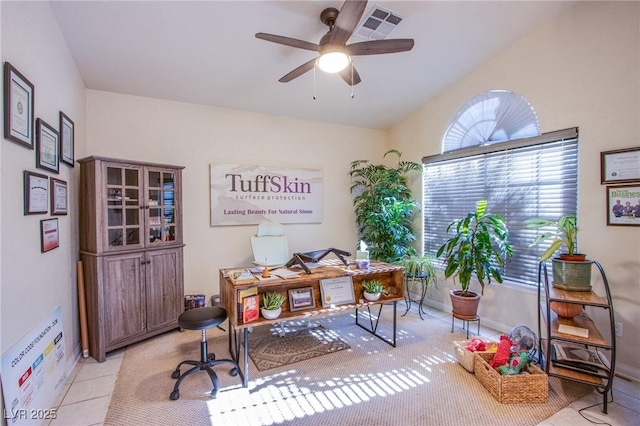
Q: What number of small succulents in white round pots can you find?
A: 2